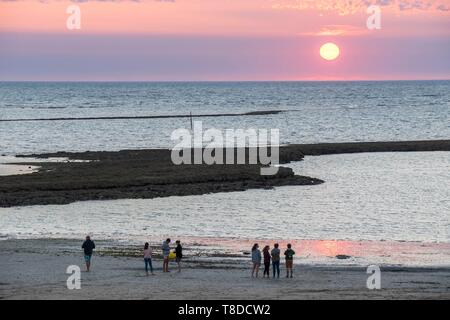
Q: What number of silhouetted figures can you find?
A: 8